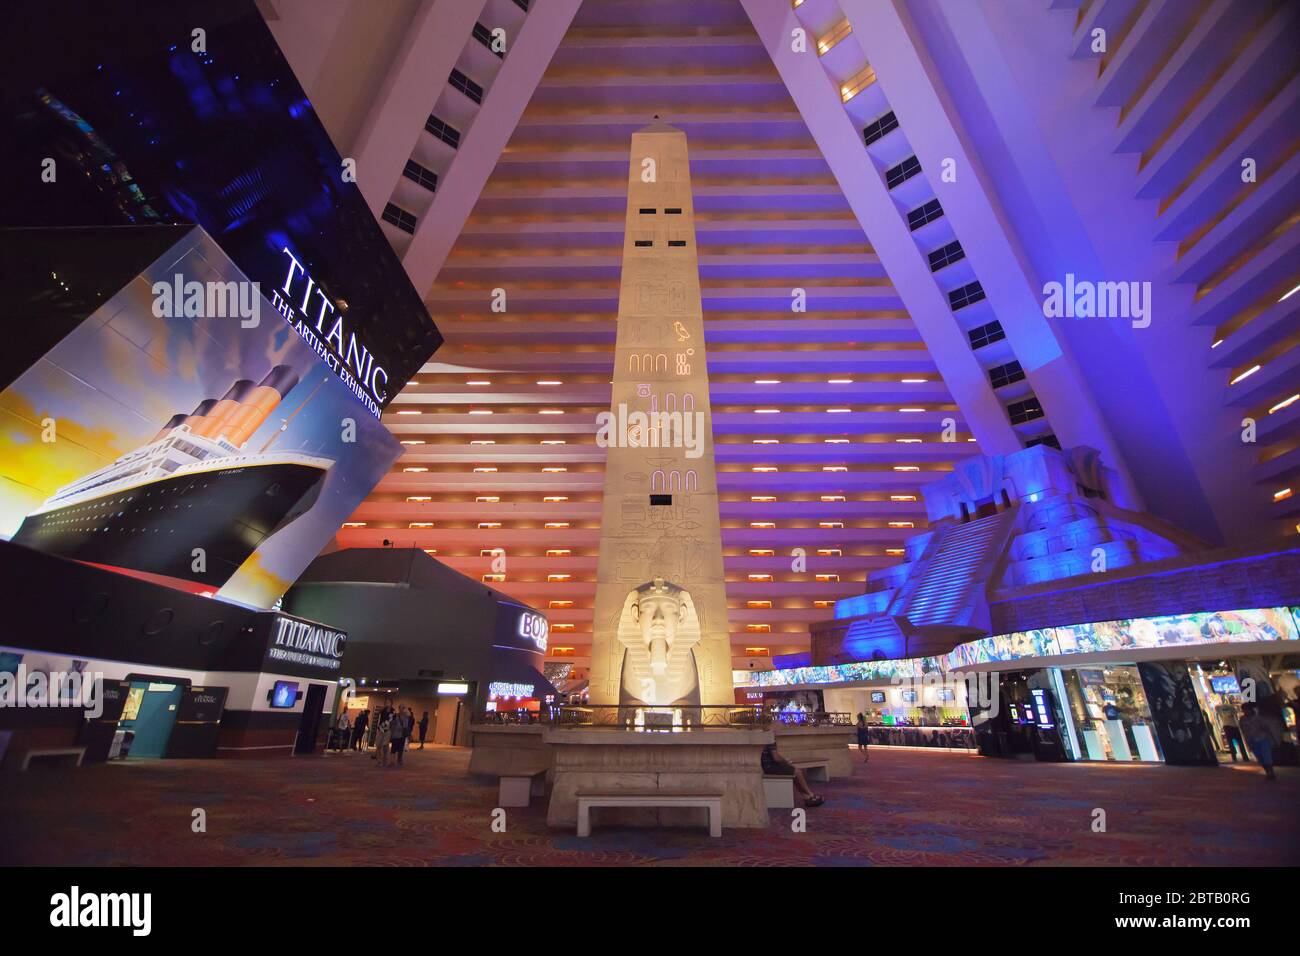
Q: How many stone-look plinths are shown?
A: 3